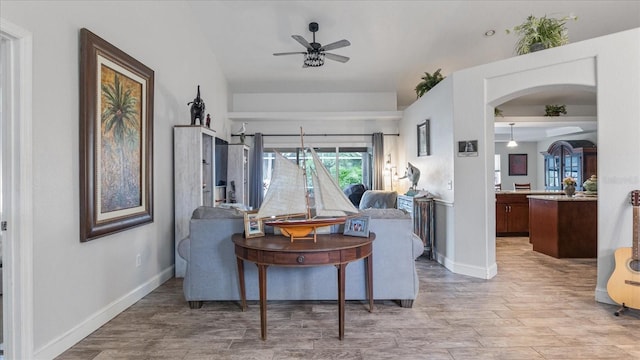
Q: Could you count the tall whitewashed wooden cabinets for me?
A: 2